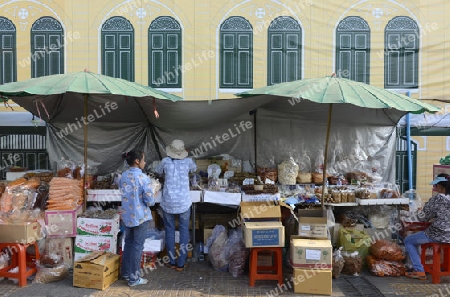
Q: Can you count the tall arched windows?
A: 8